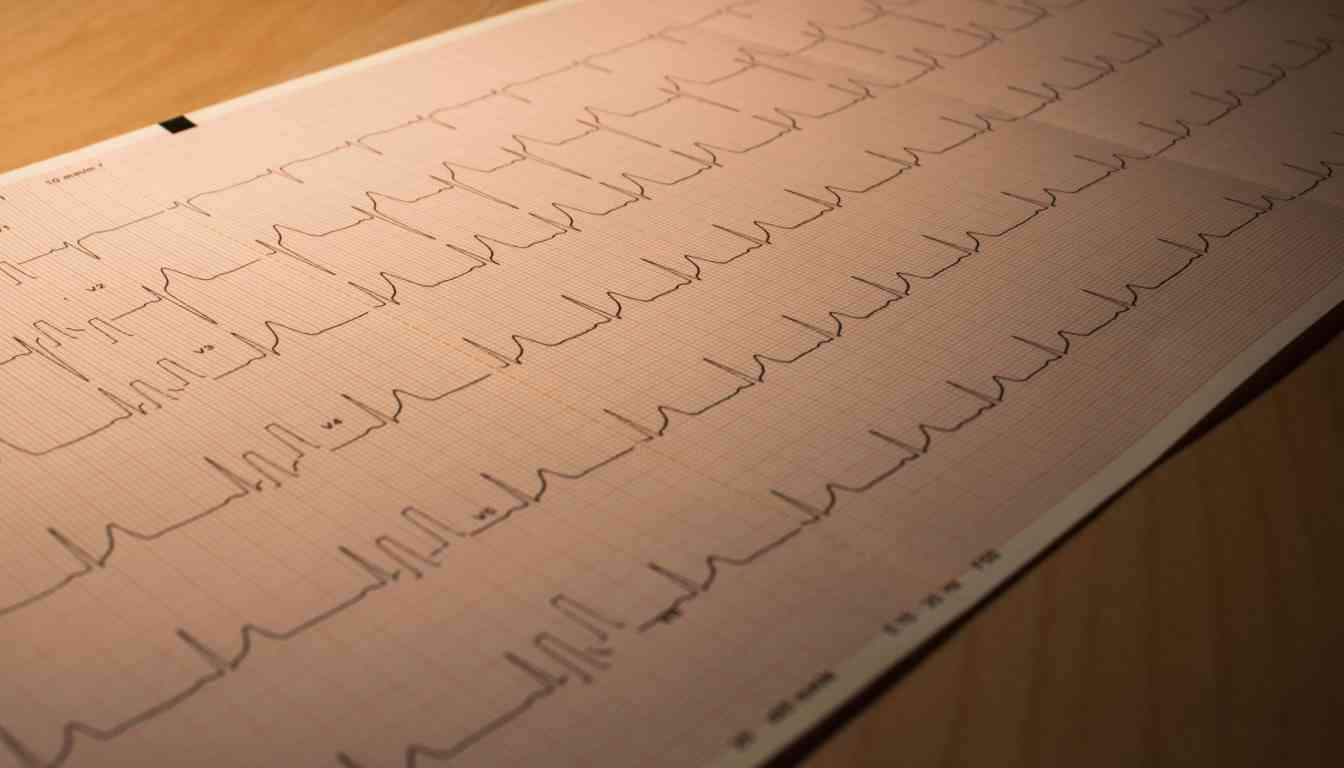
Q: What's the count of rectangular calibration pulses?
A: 11